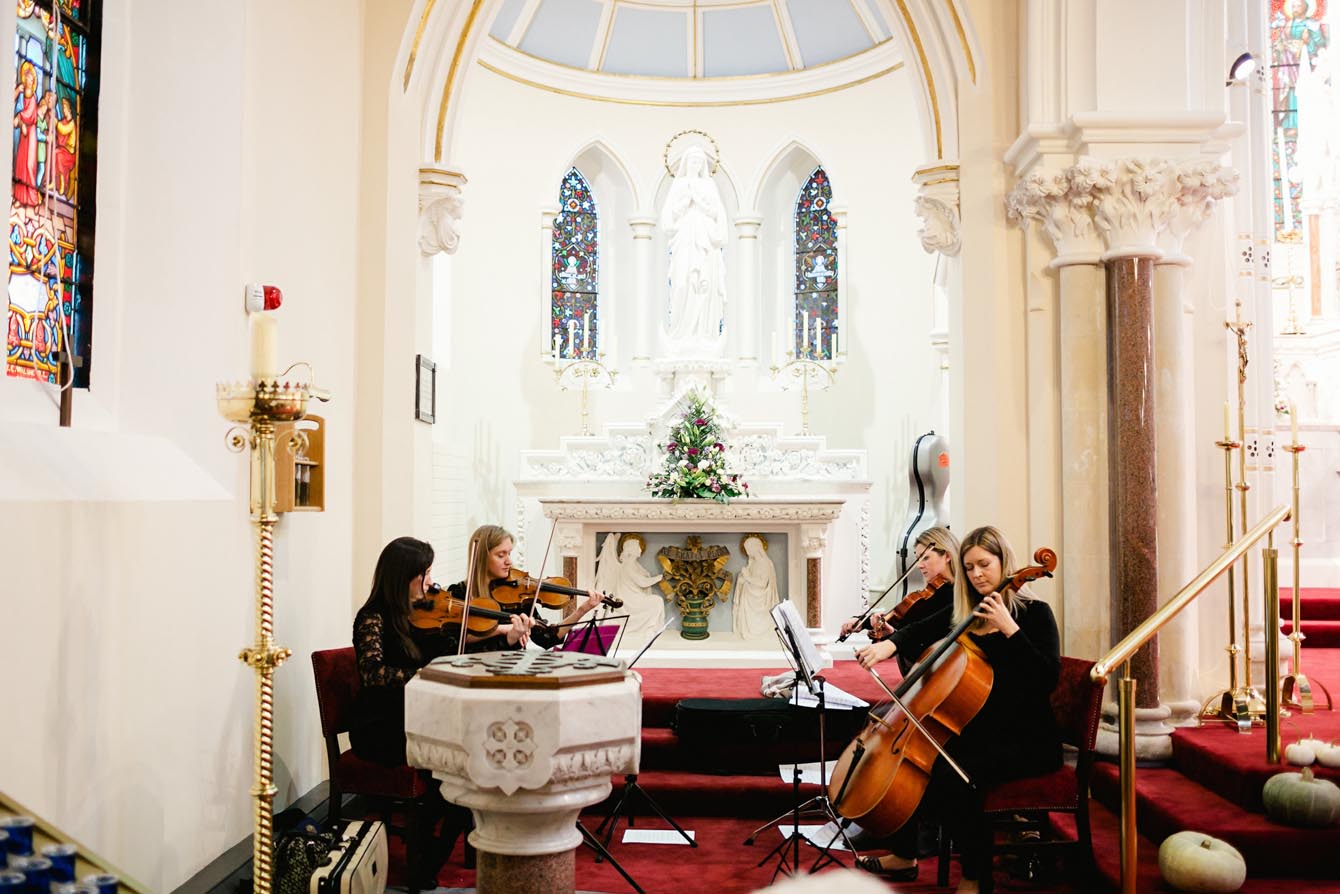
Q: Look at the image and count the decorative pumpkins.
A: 5